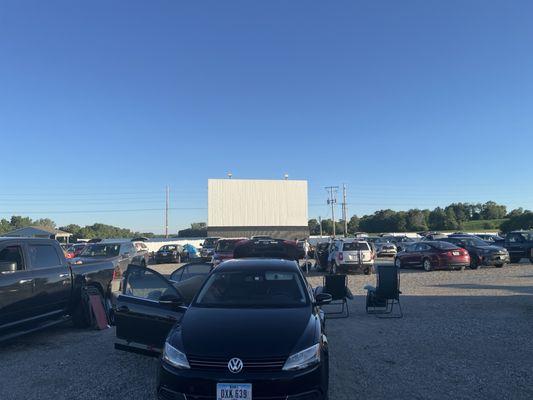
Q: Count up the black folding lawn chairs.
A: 2